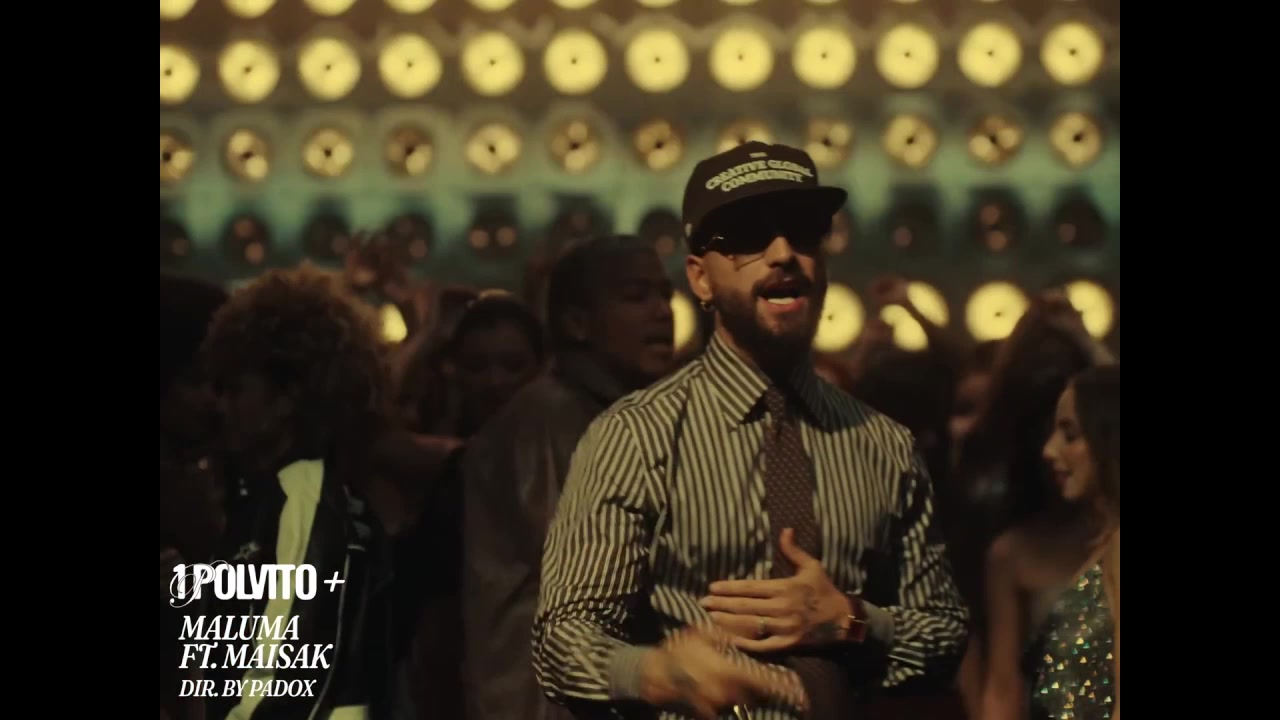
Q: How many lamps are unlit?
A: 11